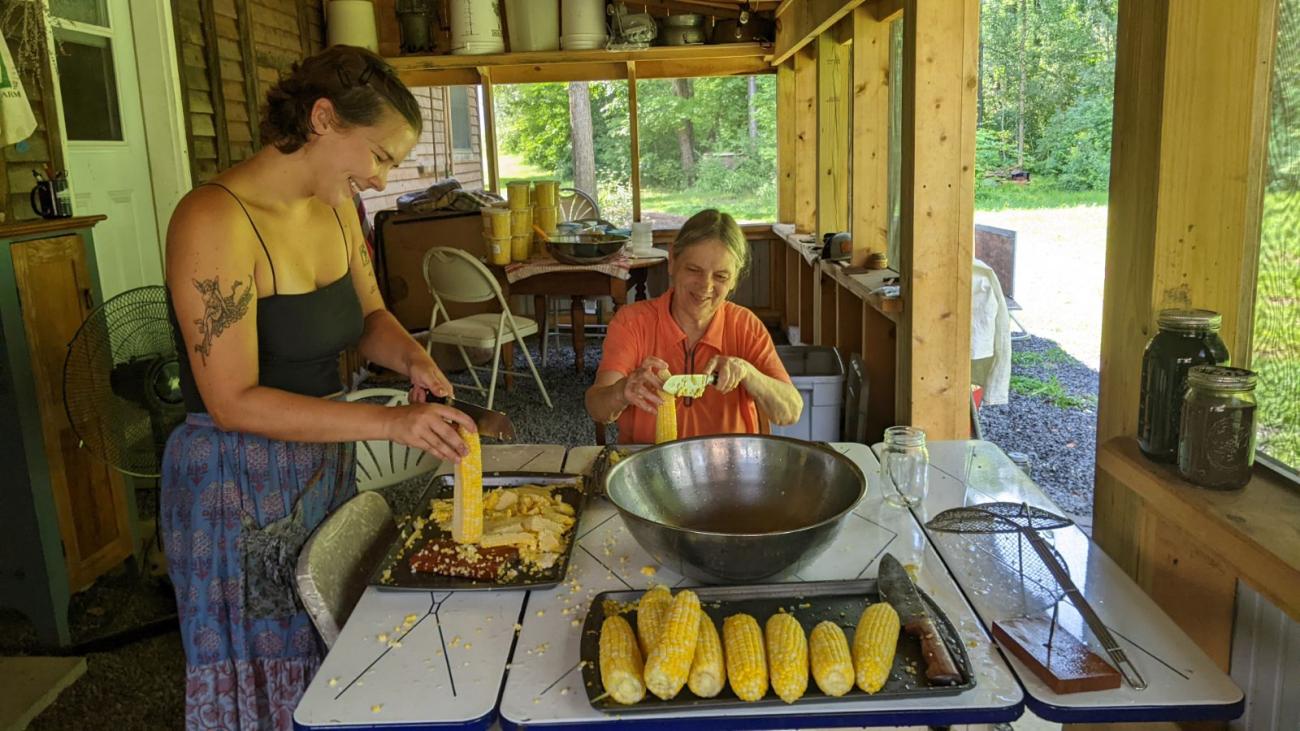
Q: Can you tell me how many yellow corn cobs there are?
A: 10